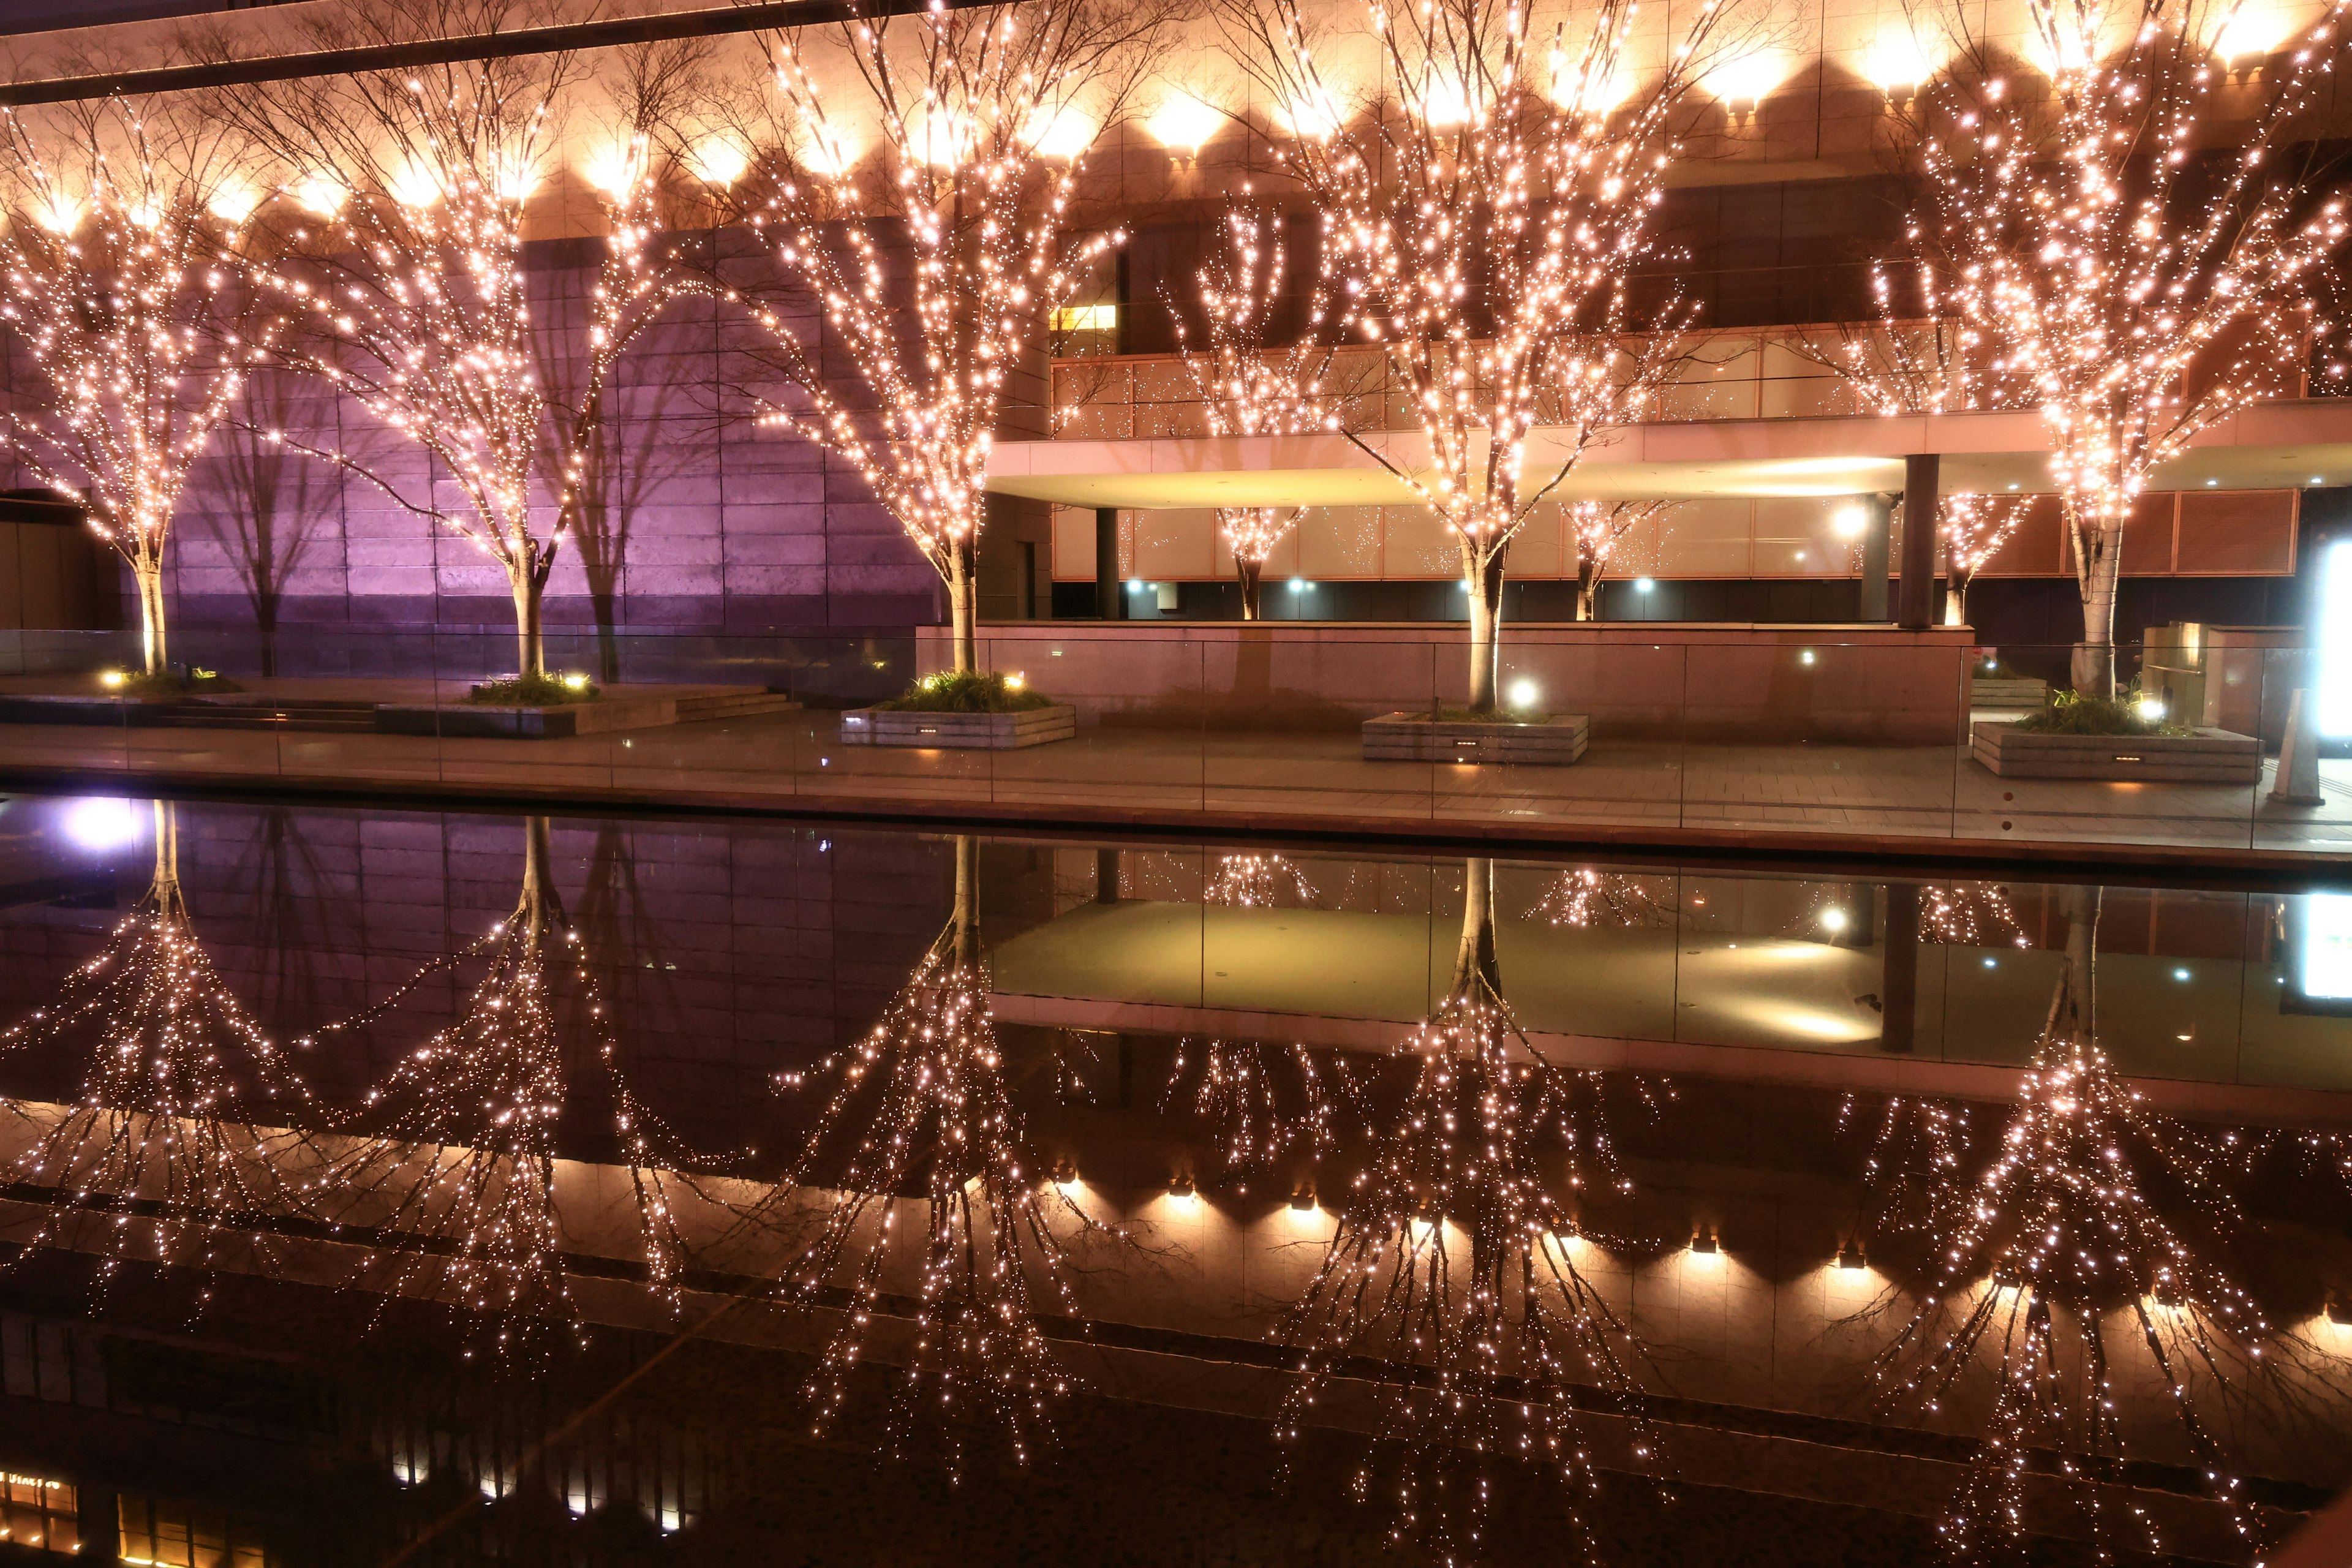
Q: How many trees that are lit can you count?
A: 8